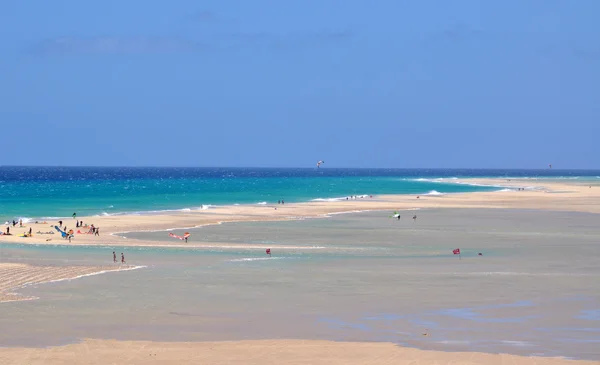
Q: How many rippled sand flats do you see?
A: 1